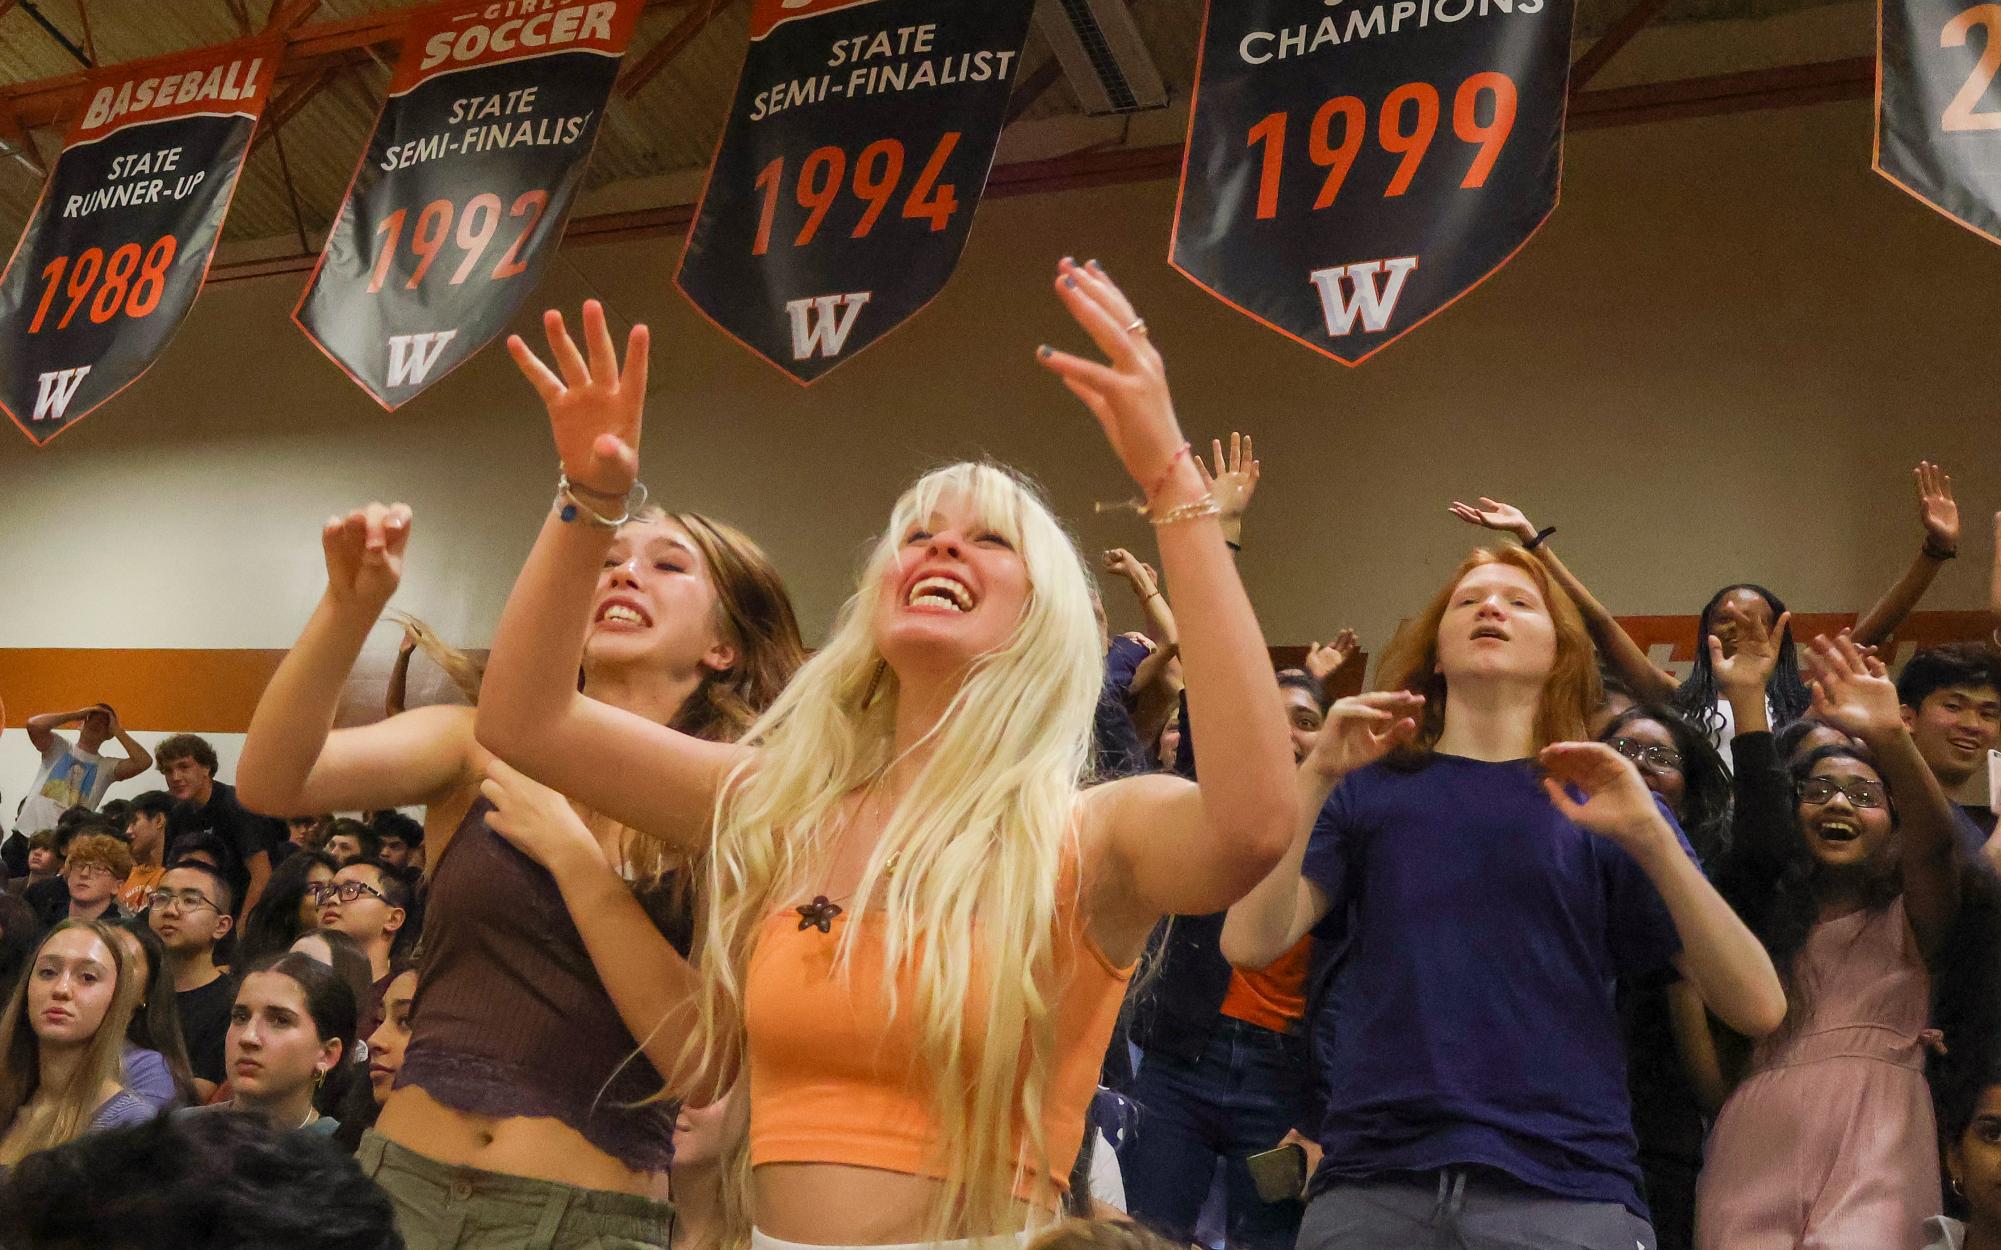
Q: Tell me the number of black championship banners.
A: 5